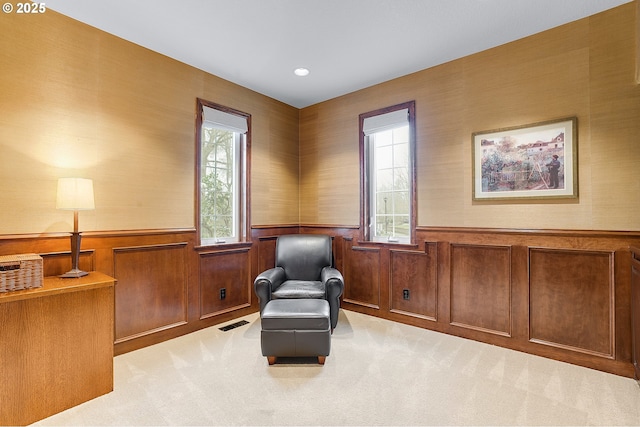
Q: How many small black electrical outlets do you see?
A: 2